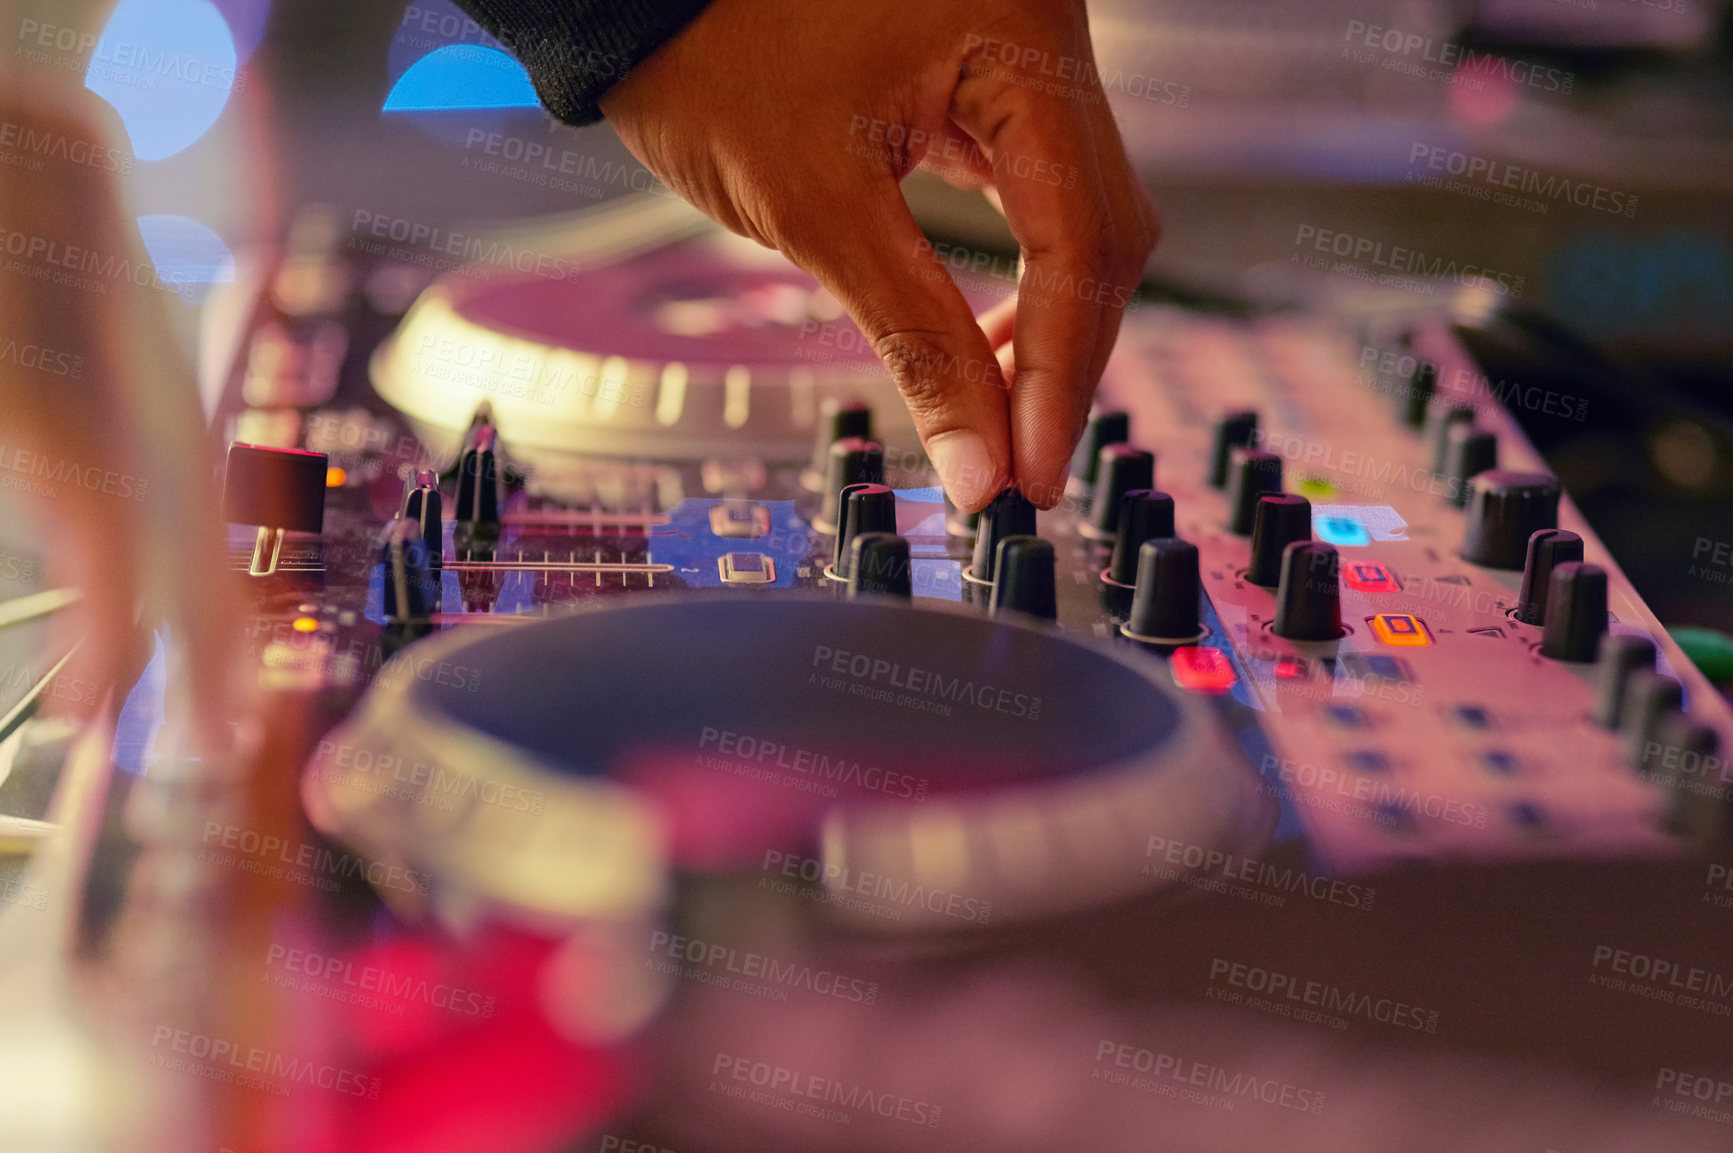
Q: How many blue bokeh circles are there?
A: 3